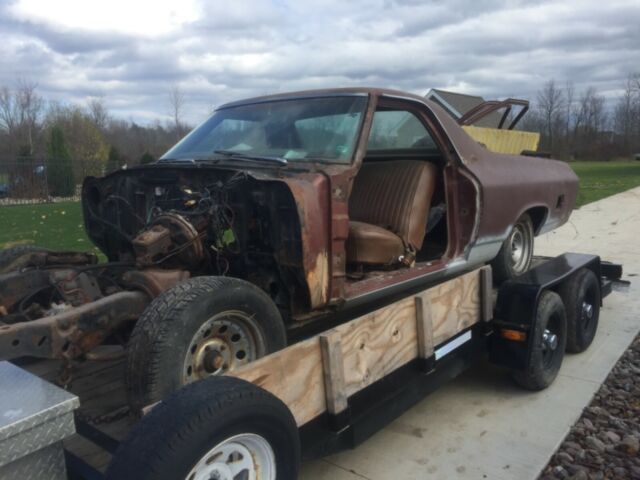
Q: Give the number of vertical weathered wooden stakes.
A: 3